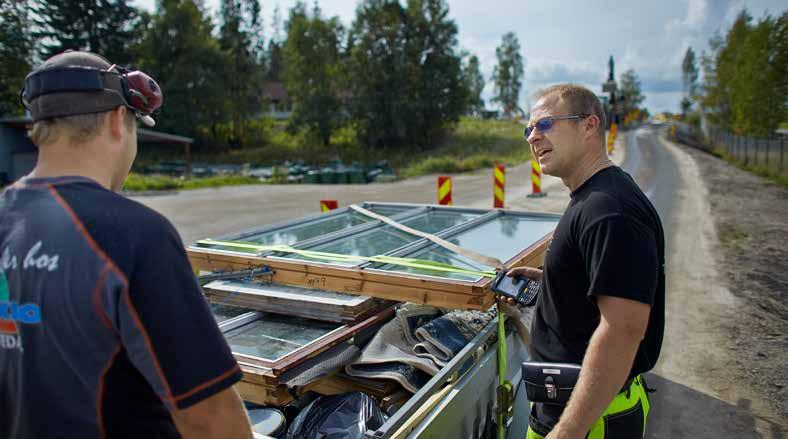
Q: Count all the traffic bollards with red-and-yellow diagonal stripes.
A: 4